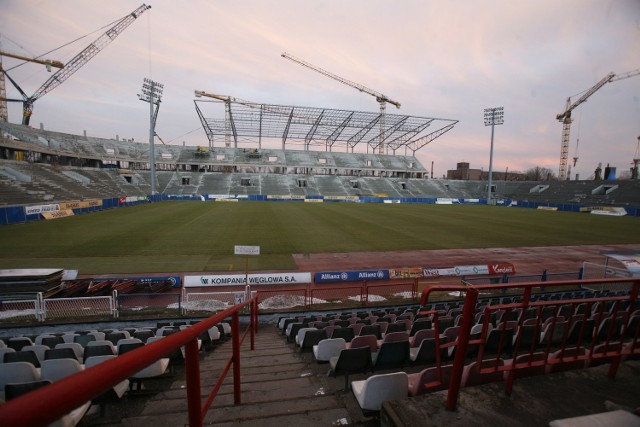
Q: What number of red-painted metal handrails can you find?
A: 2